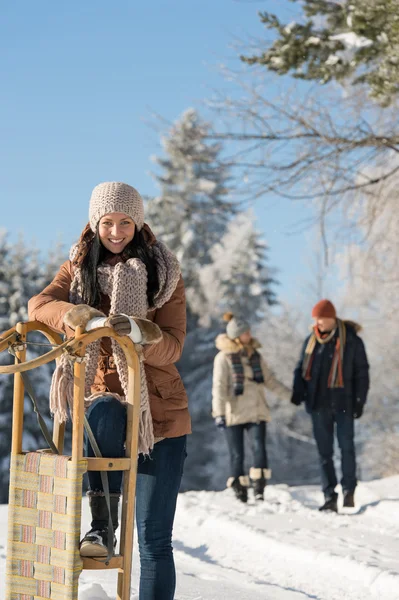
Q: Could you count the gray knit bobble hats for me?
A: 1